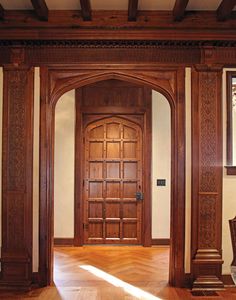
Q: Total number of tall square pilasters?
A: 2